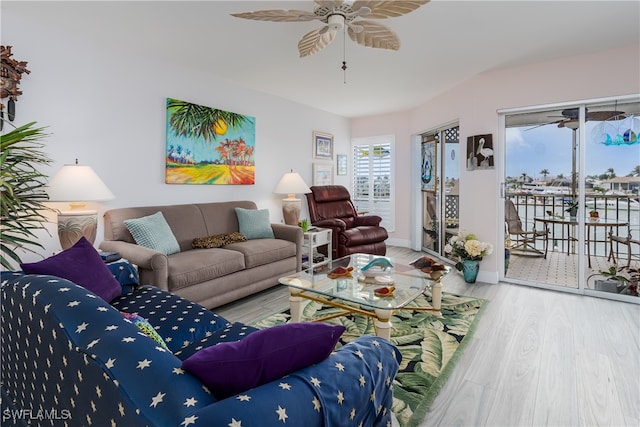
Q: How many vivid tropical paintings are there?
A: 1